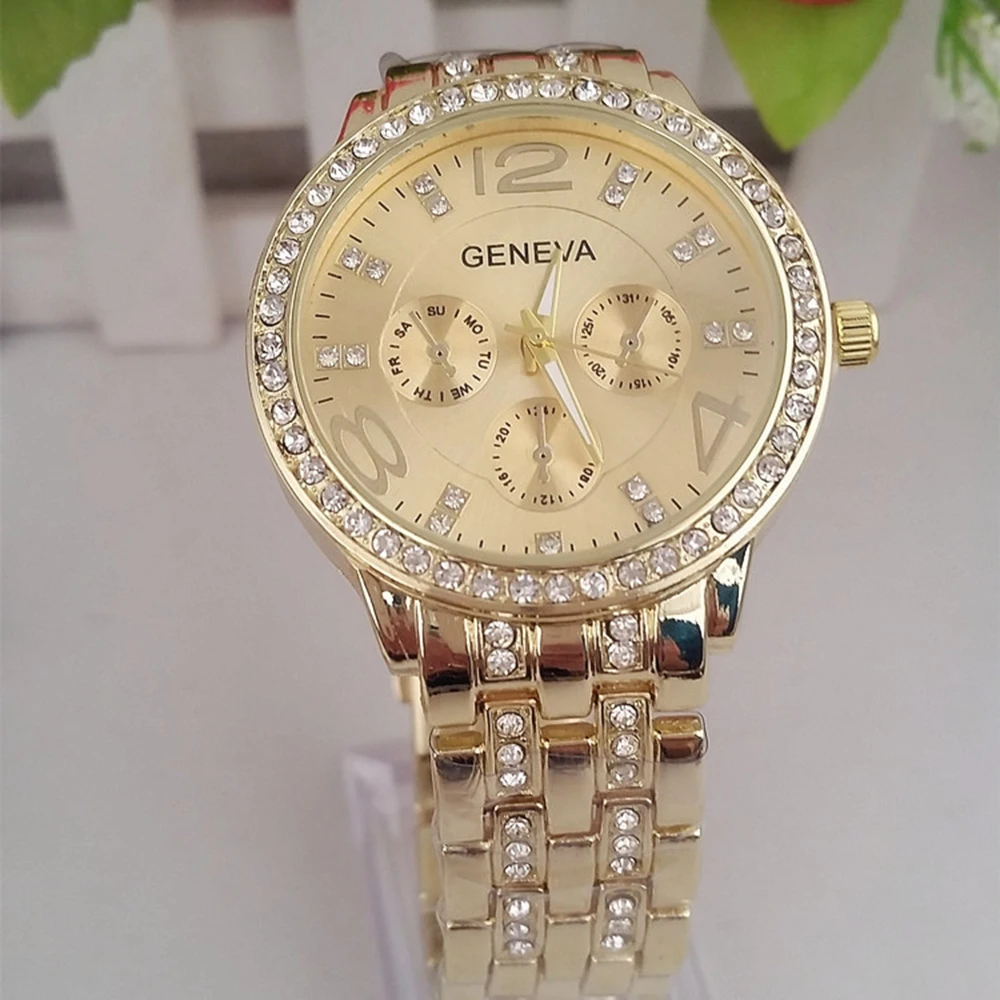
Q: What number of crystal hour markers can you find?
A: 9